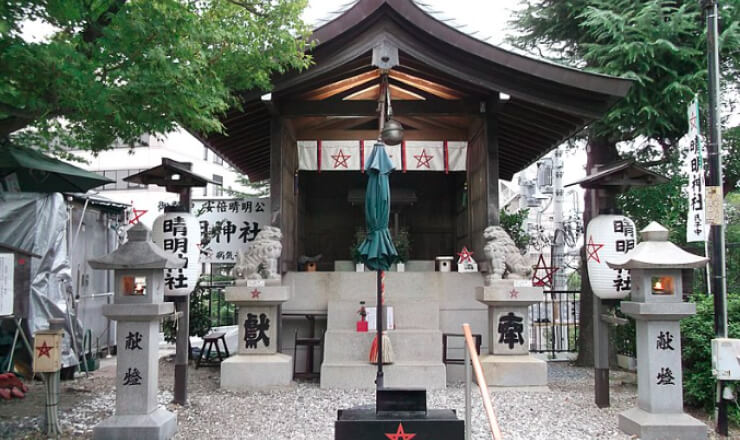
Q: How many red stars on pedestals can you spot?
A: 2